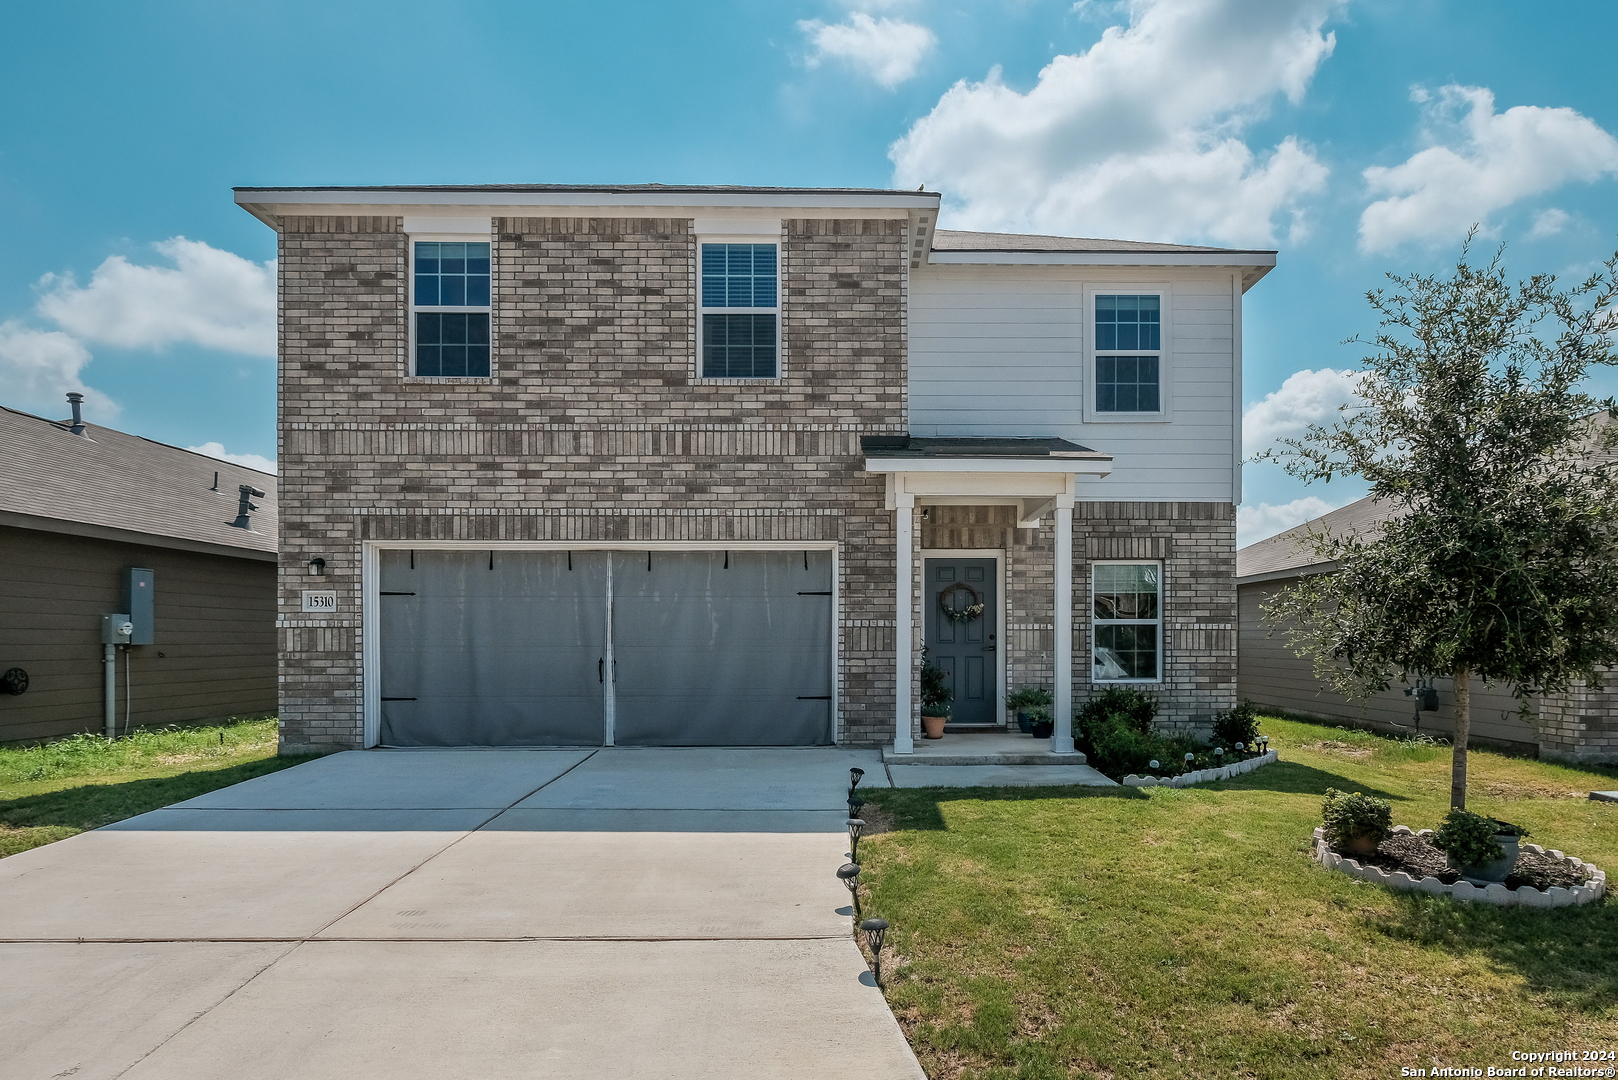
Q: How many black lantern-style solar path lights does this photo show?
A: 5